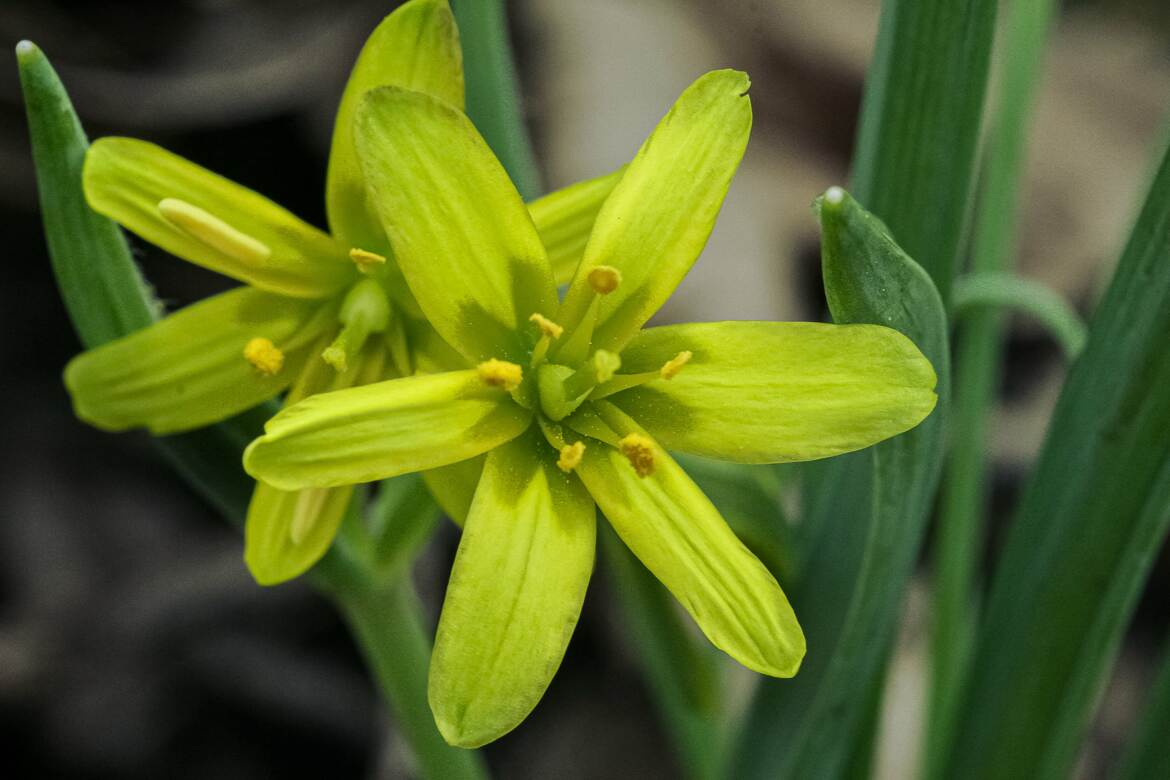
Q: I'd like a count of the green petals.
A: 0